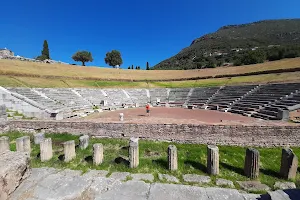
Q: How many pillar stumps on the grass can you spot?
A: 12